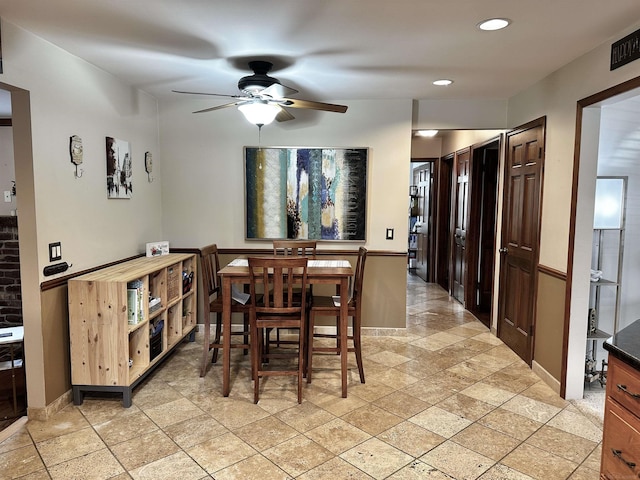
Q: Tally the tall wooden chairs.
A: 4